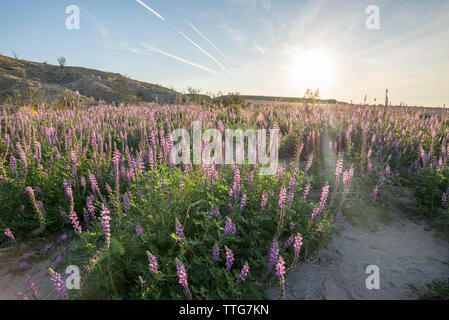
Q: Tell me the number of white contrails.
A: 4